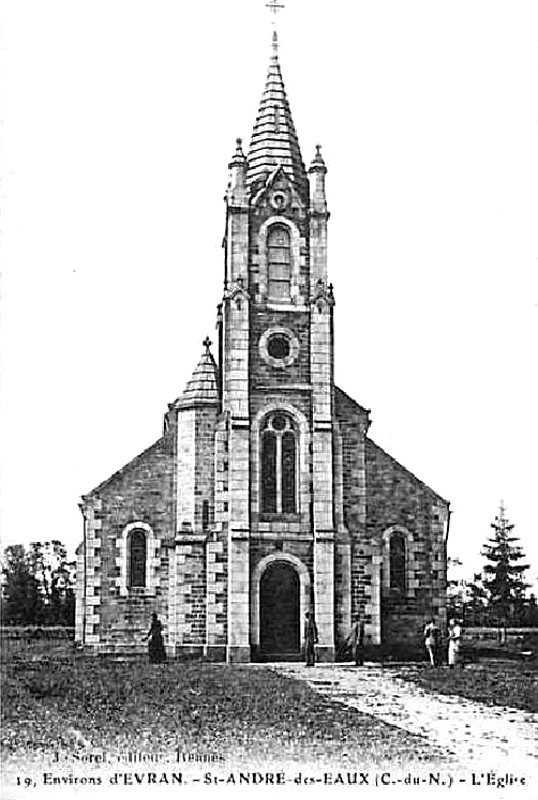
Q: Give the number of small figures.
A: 5